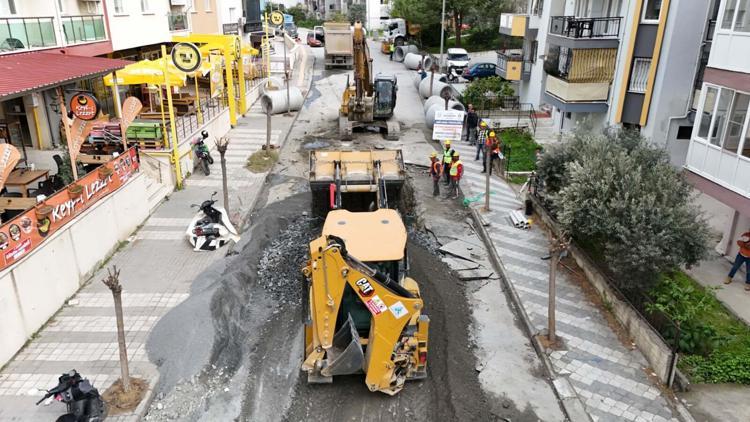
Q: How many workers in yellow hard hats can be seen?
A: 5